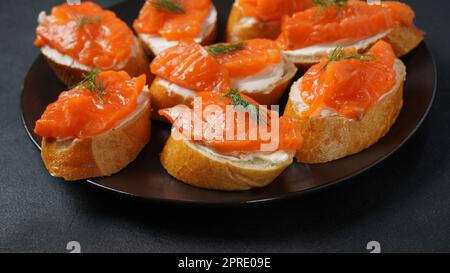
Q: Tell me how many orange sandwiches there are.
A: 8